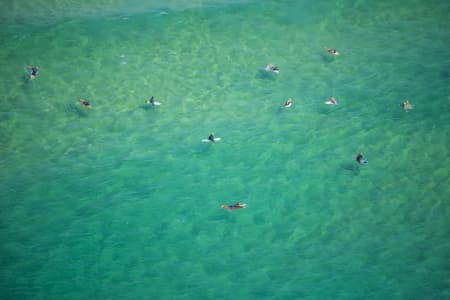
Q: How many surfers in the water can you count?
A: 11